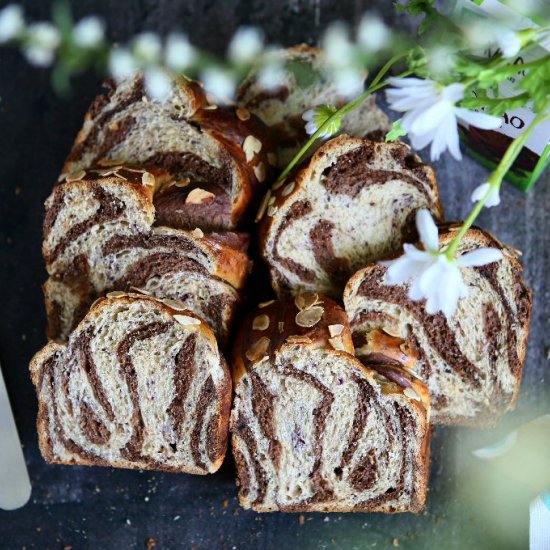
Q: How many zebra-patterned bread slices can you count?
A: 7